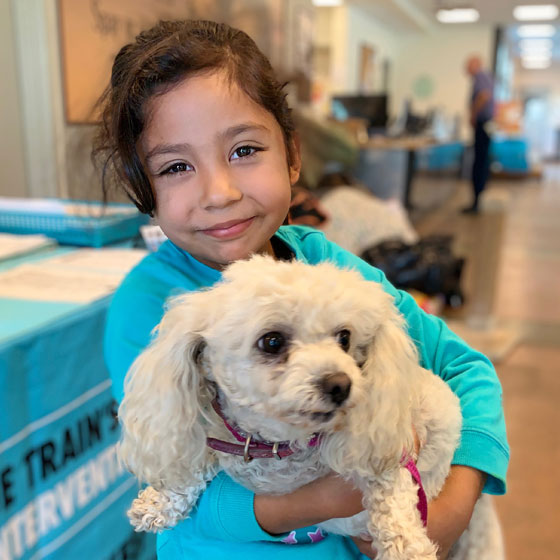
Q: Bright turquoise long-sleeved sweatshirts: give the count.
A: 1